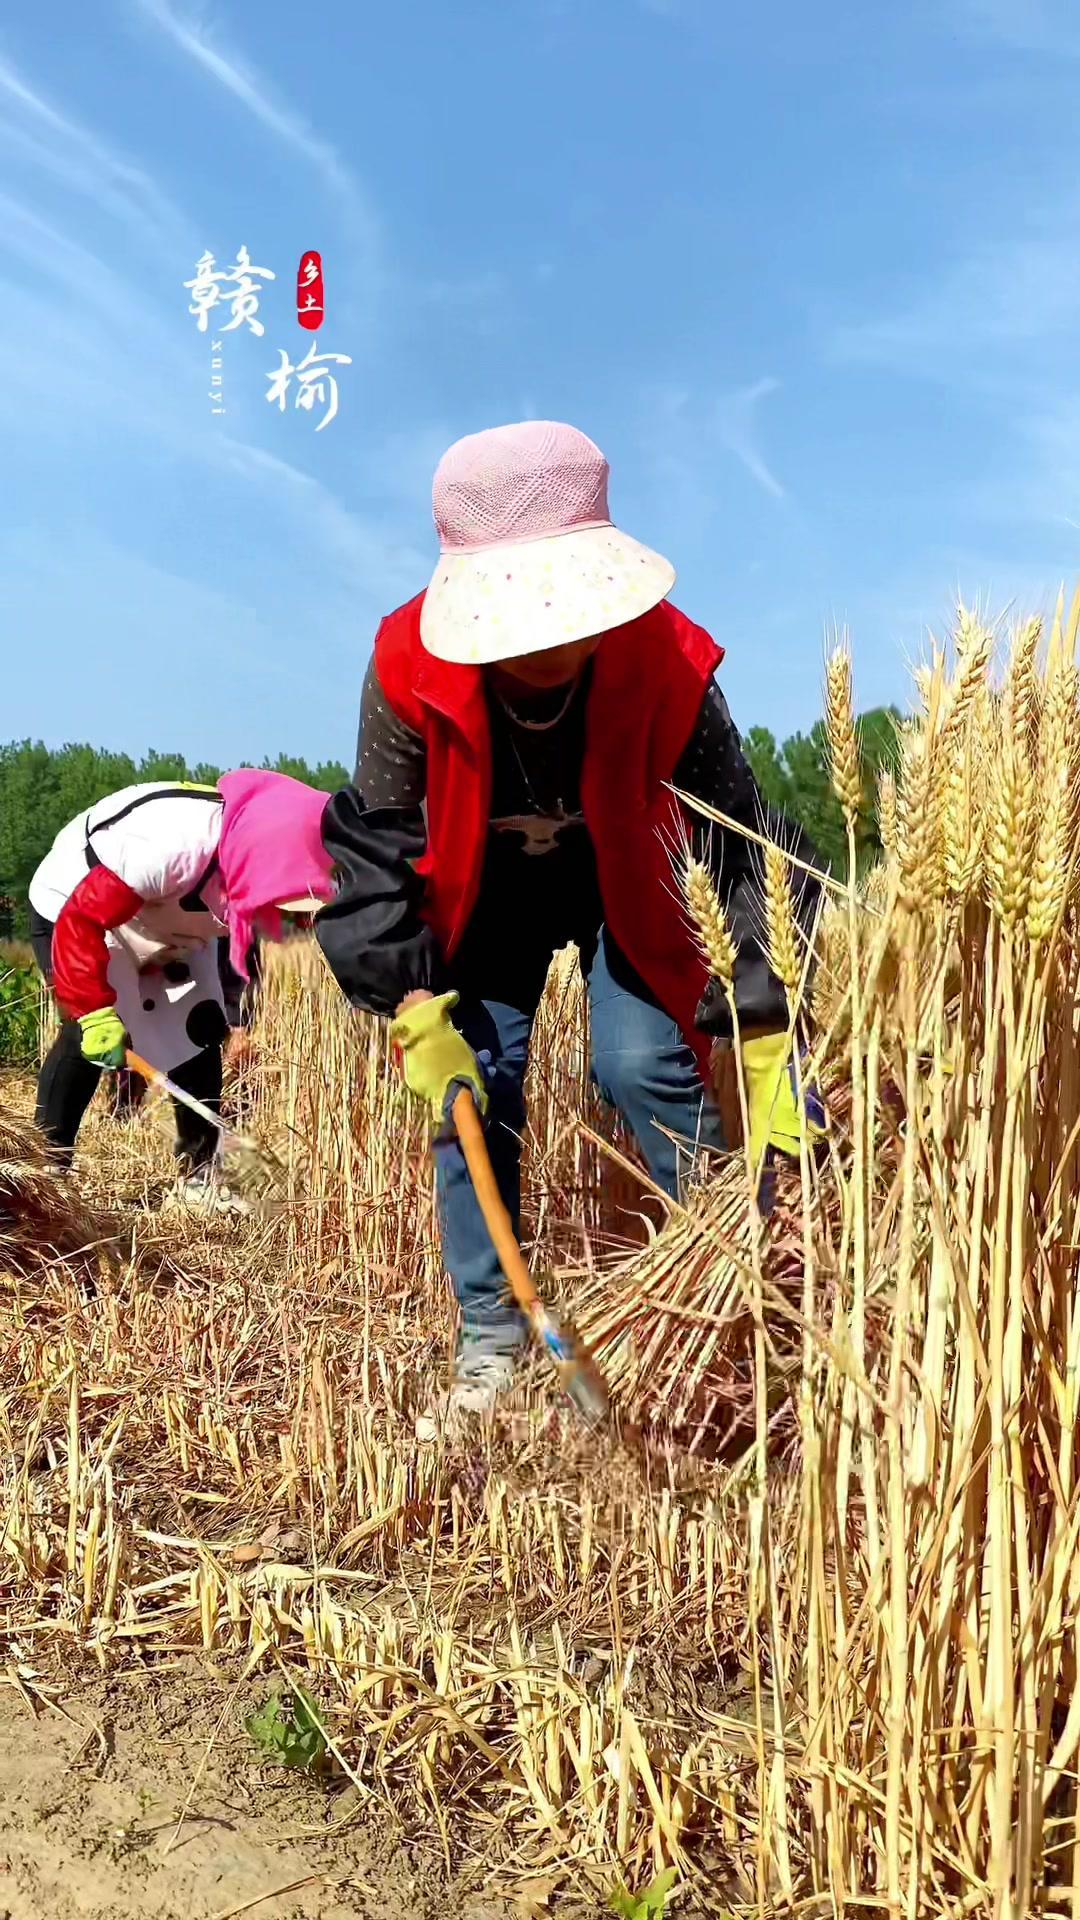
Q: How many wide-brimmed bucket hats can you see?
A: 1